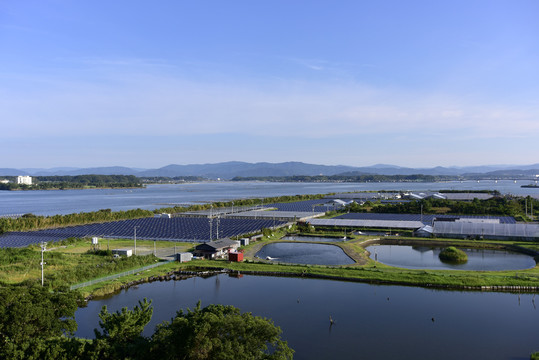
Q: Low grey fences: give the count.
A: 1